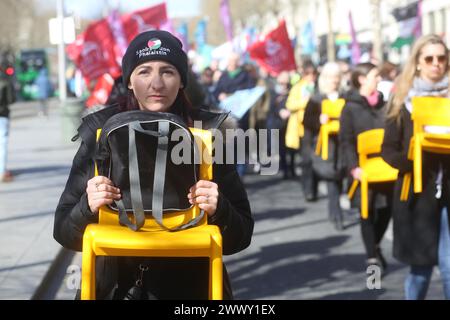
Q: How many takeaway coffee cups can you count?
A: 0